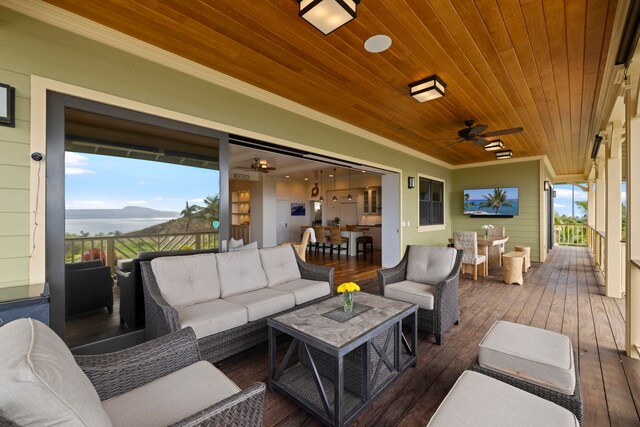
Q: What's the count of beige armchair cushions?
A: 4